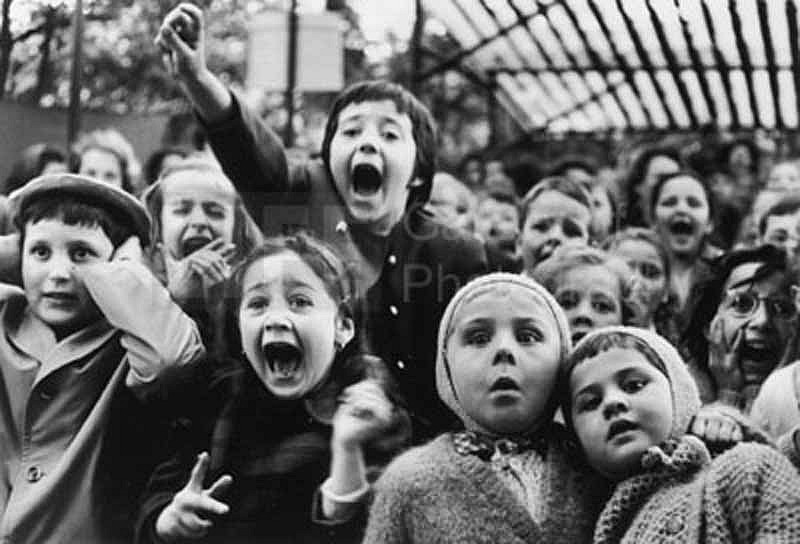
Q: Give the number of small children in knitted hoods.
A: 2